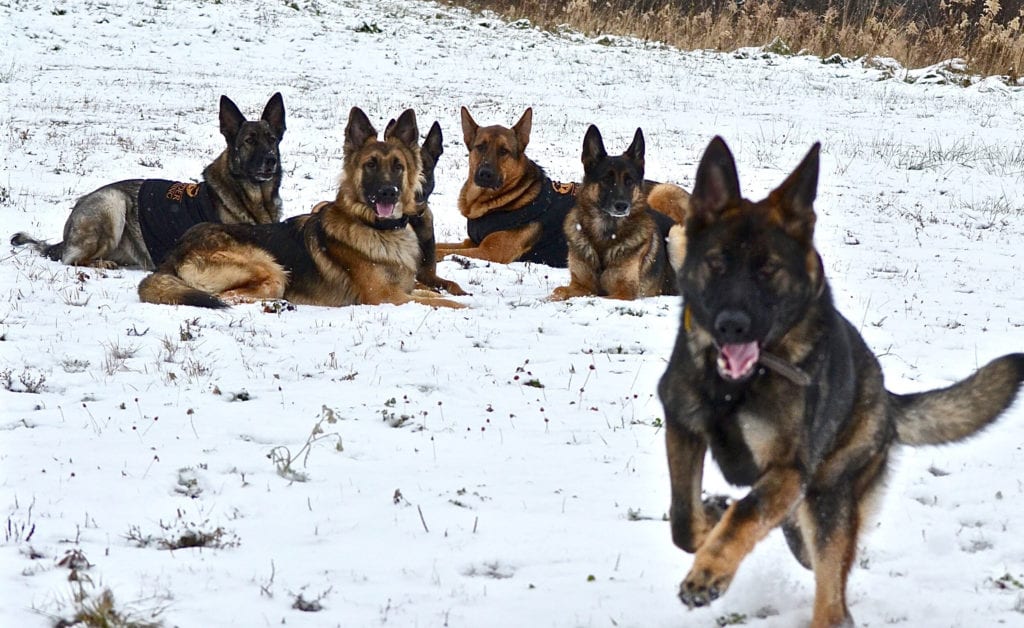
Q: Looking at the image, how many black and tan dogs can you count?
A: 6